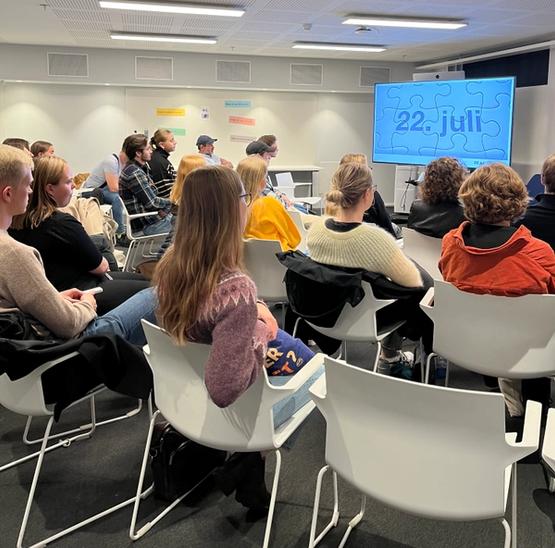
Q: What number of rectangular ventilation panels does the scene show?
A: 5